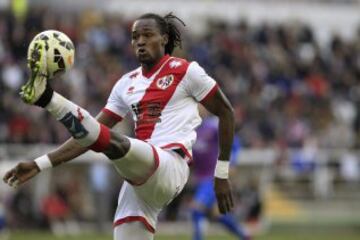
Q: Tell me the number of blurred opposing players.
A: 1